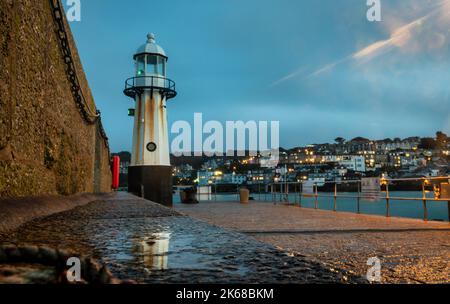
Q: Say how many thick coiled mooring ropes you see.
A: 1